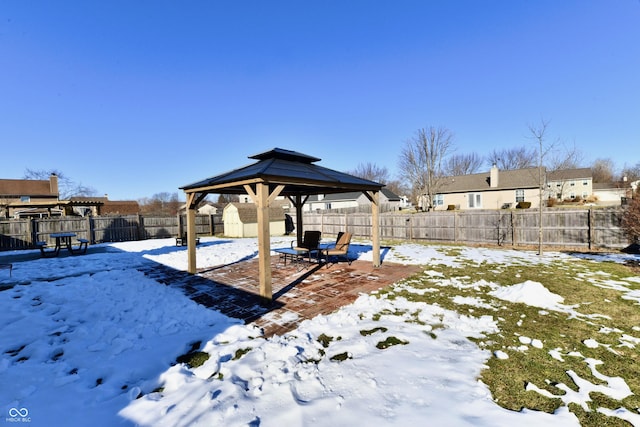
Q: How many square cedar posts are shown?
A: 4